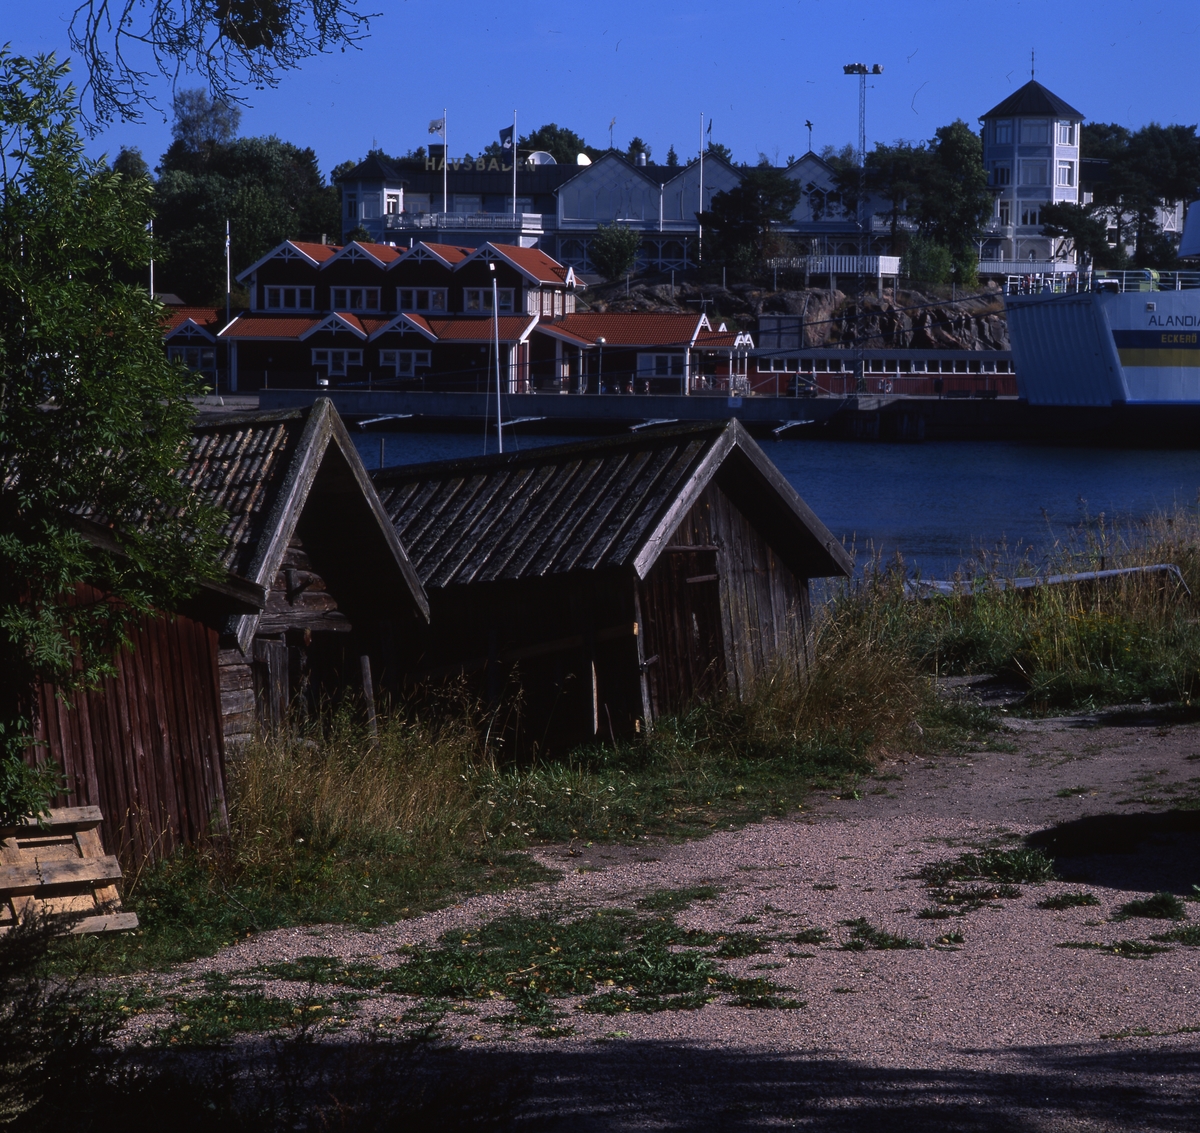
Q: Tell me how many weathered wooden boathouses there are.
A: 3